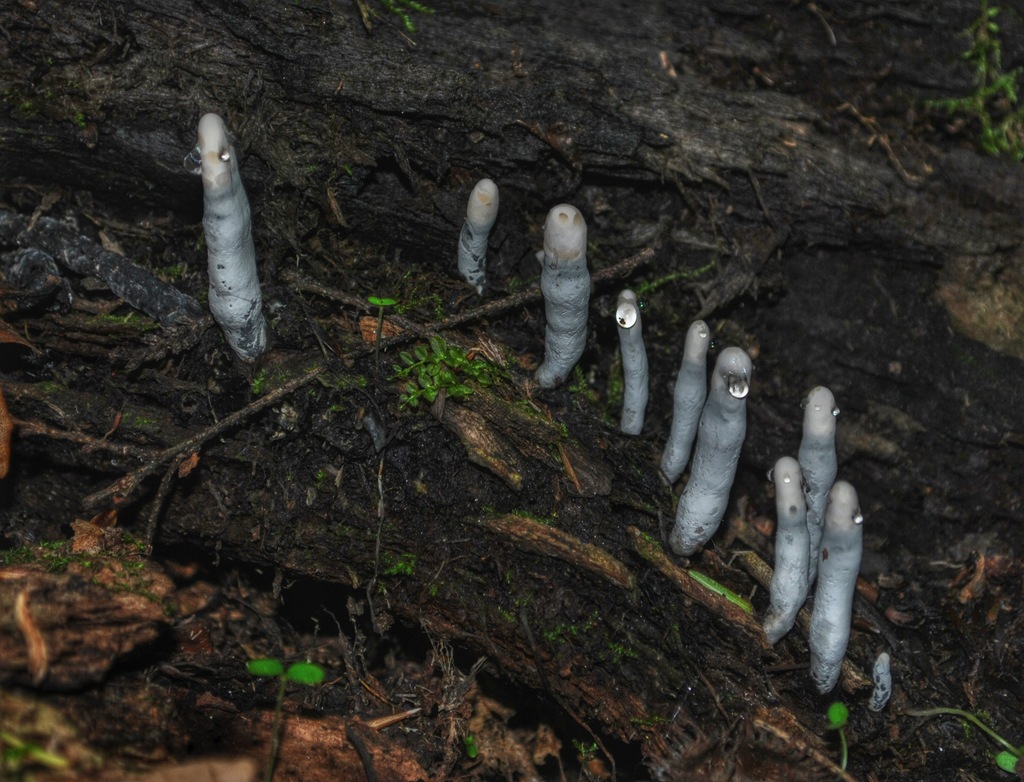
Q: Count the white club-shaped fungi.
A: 10